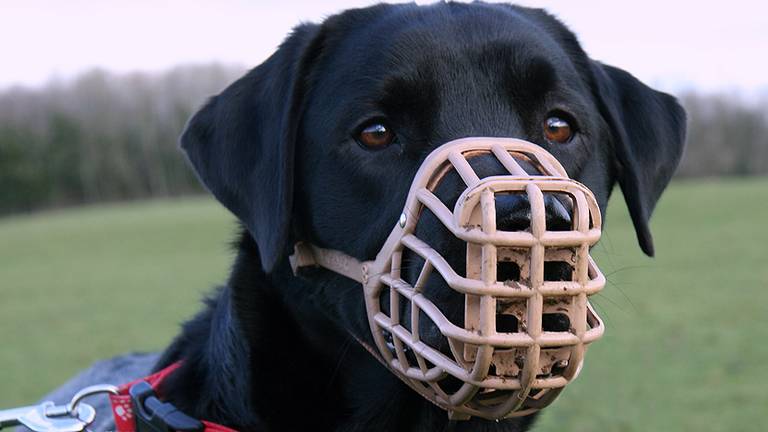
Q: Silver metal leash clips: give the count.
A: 1